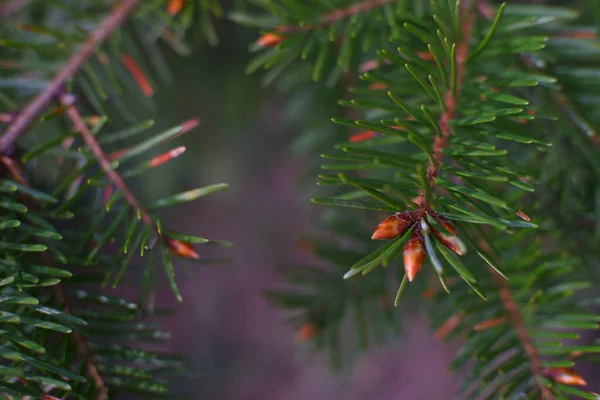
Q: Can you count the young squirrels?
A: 0